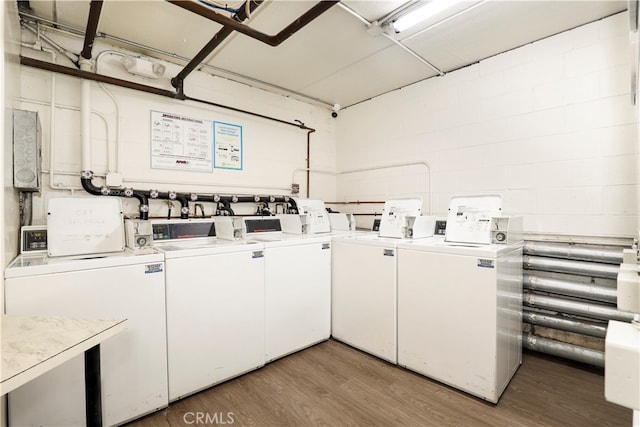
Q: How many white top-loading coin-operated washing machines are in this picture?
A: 6